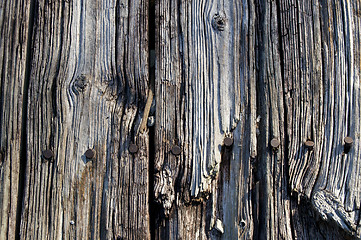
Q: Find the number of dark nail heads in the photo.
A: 8